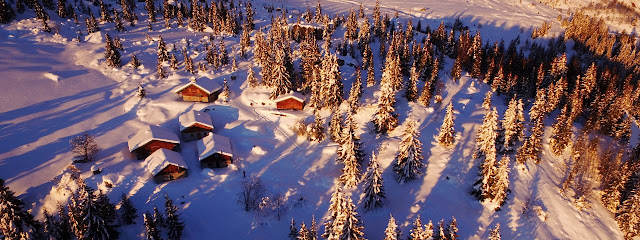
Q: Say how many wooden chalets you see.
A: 6